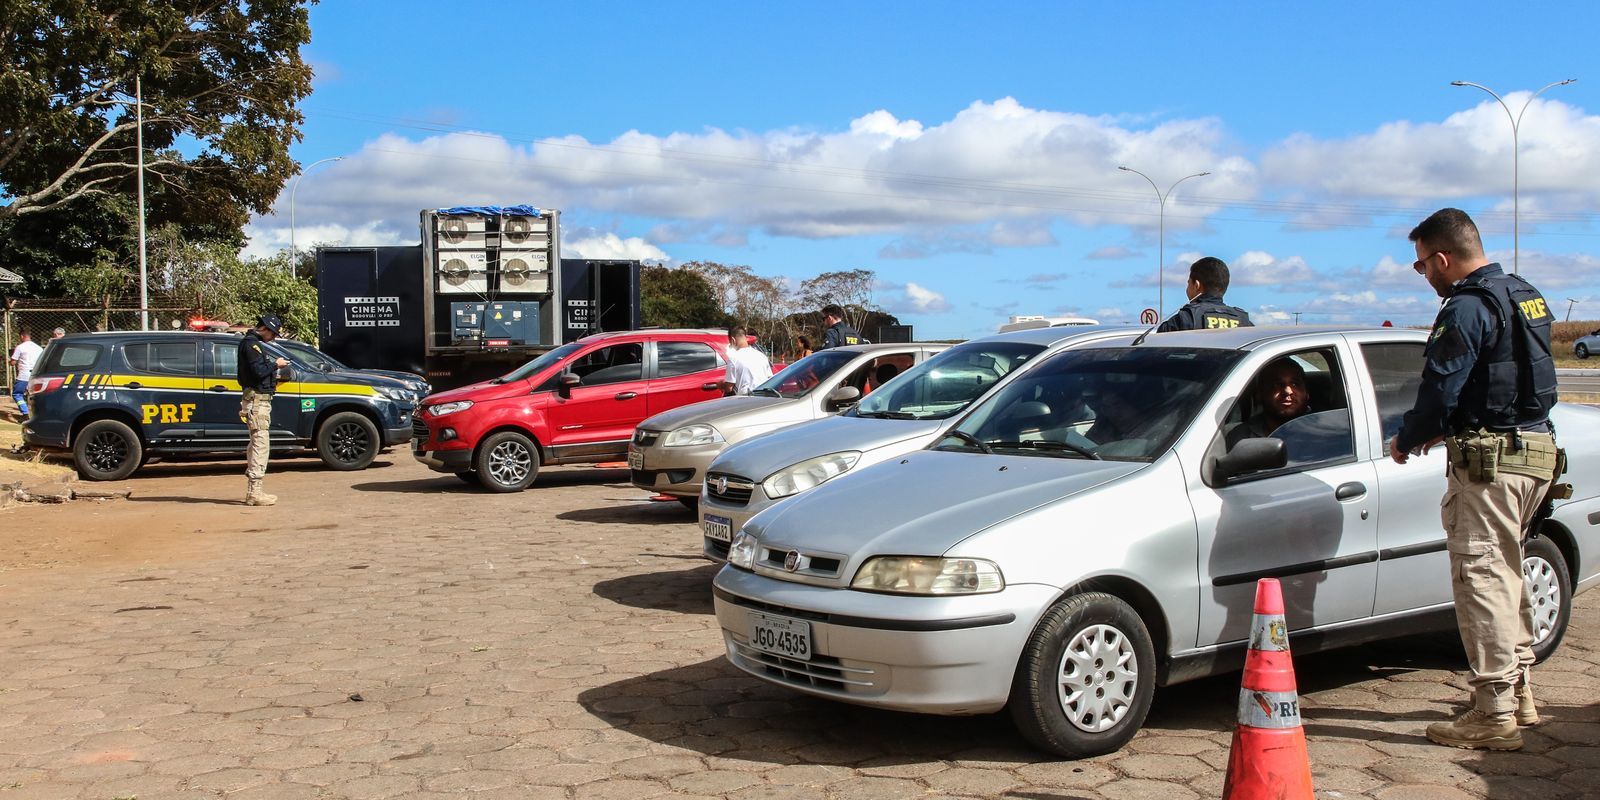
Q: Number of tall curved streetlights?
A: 3